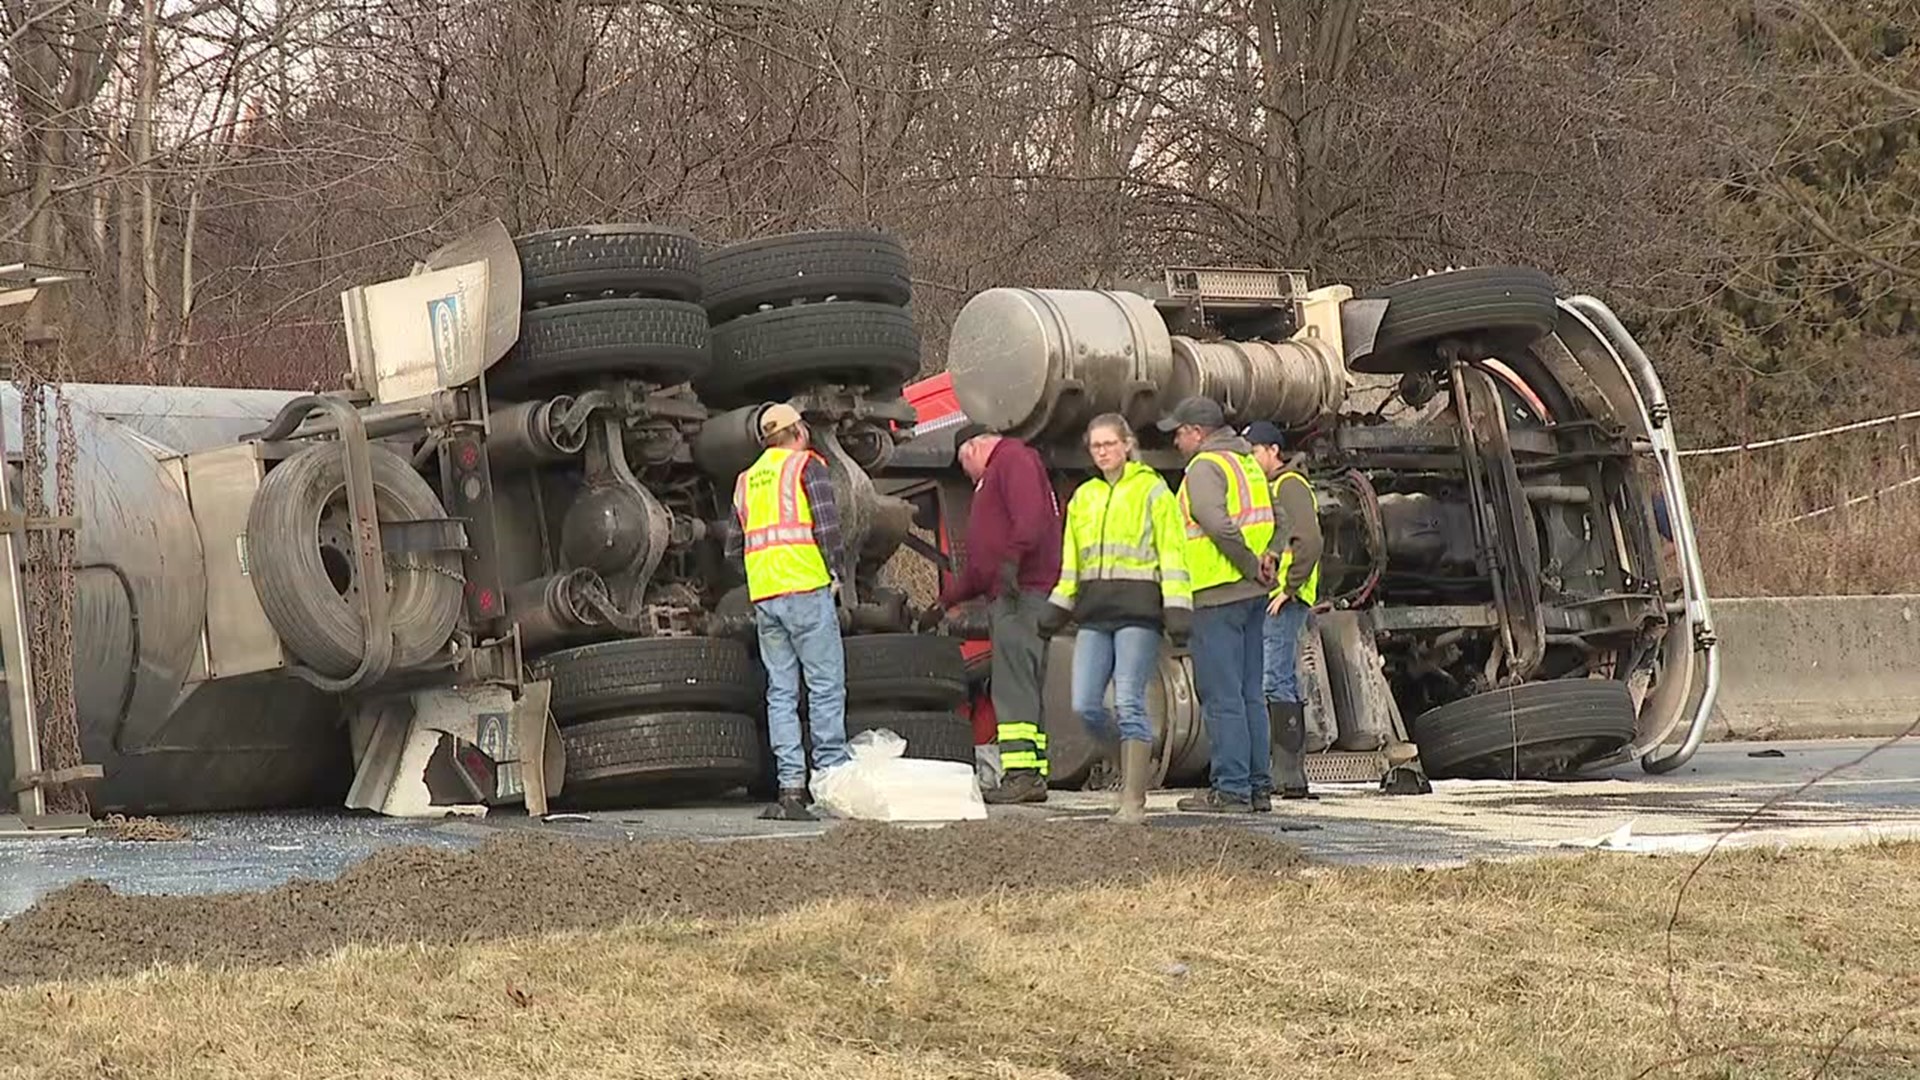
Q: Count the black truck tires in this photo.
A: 11